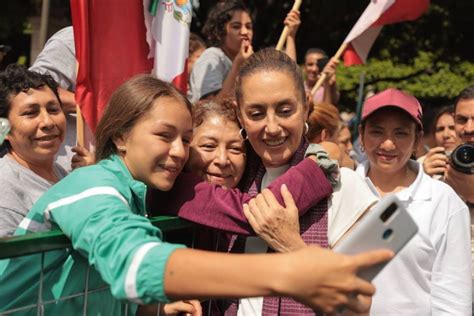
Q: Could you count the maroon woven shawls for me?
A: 1